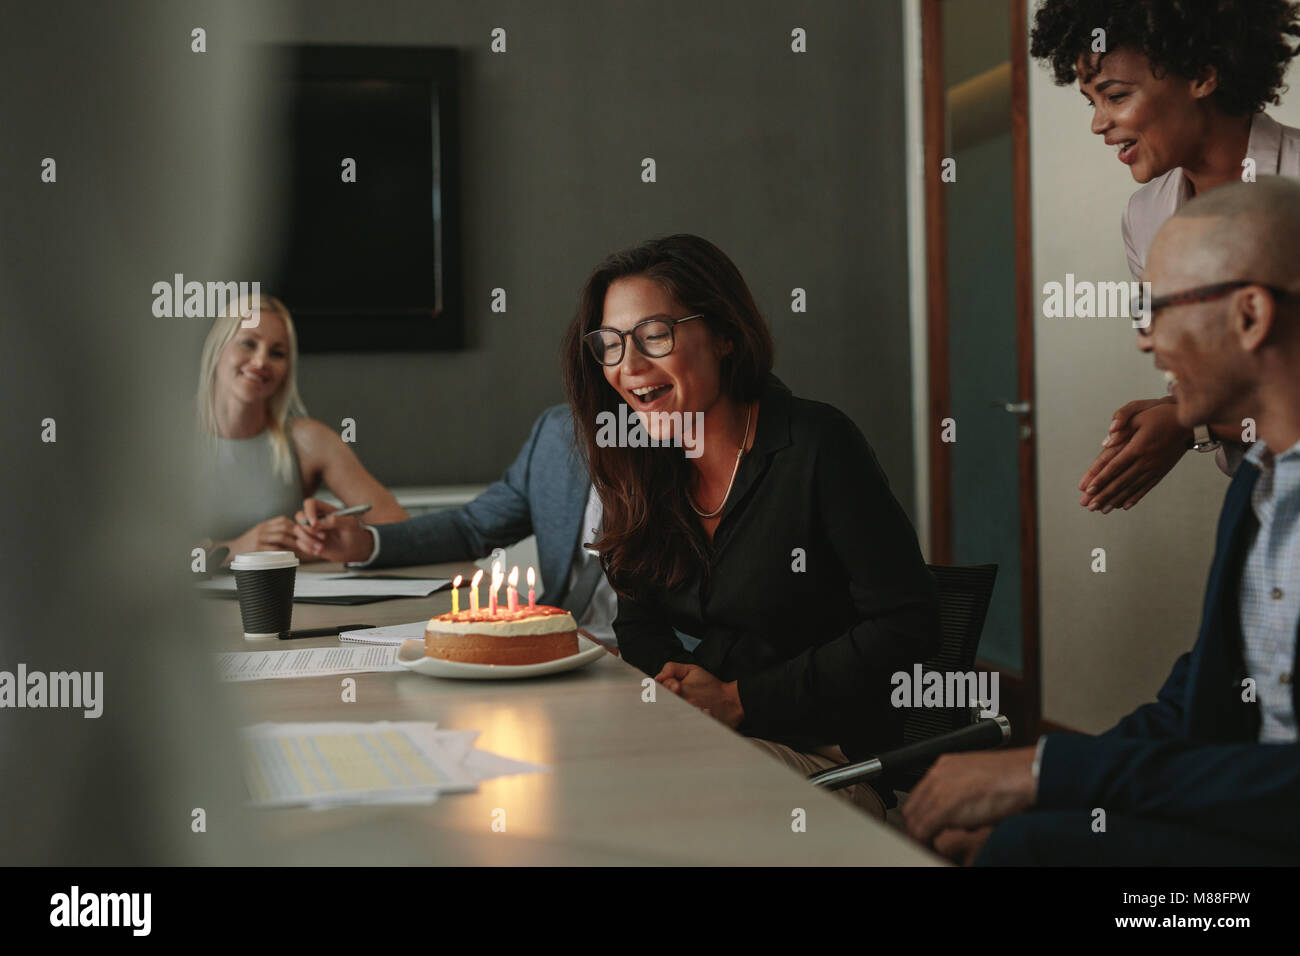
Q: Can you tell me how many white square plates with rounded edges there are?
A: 1